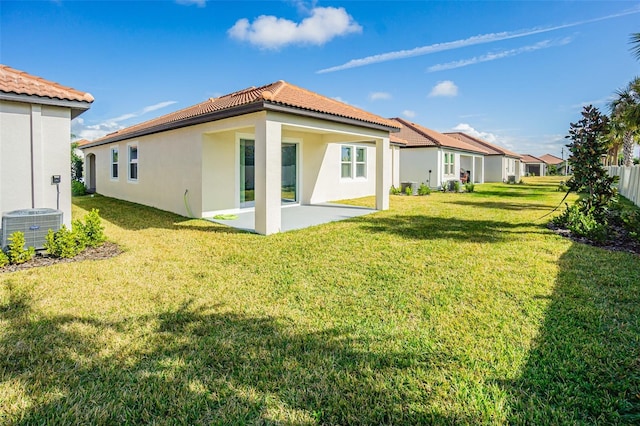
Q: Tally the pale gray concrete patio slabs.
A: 1